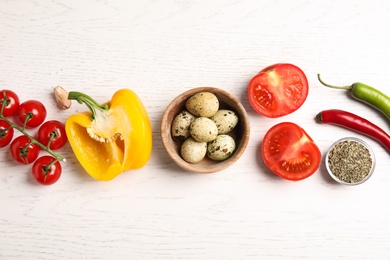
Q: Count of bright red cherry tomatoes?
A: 6